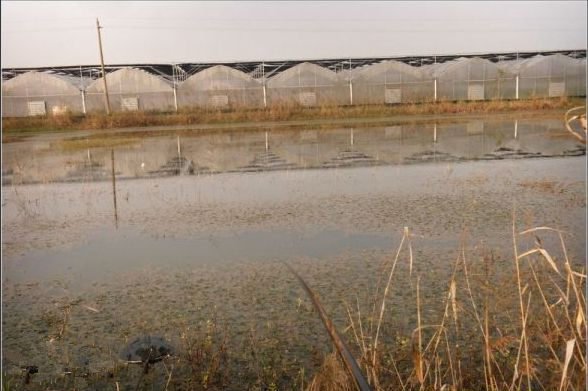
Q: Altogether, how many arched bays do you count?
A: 7